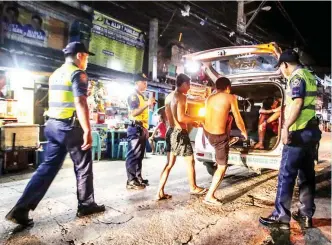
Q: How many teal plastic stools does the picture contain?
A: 2